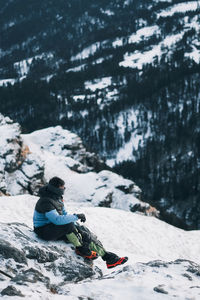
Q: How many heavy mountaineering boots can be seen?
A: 2